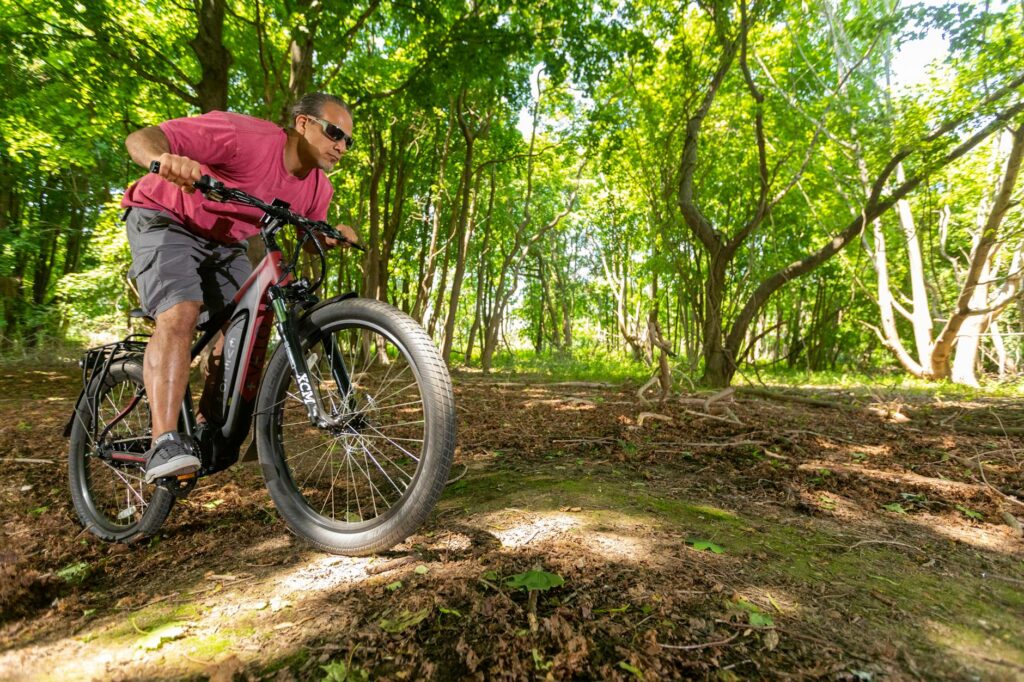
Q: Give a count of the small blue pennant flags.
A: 0